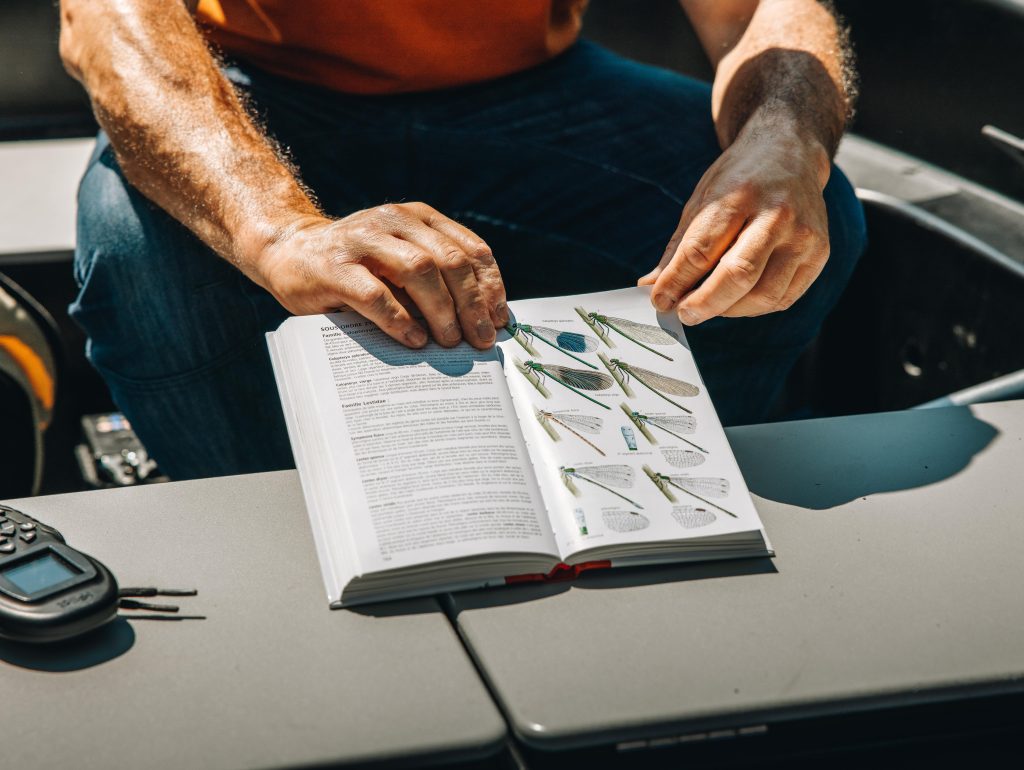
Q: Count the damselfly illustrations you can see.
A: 8